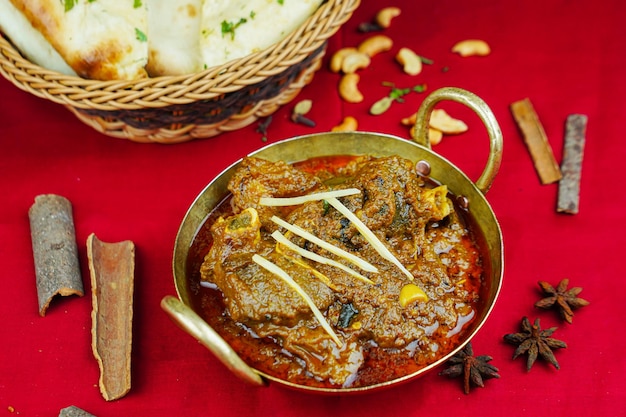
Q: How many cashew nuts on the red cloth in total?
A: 11